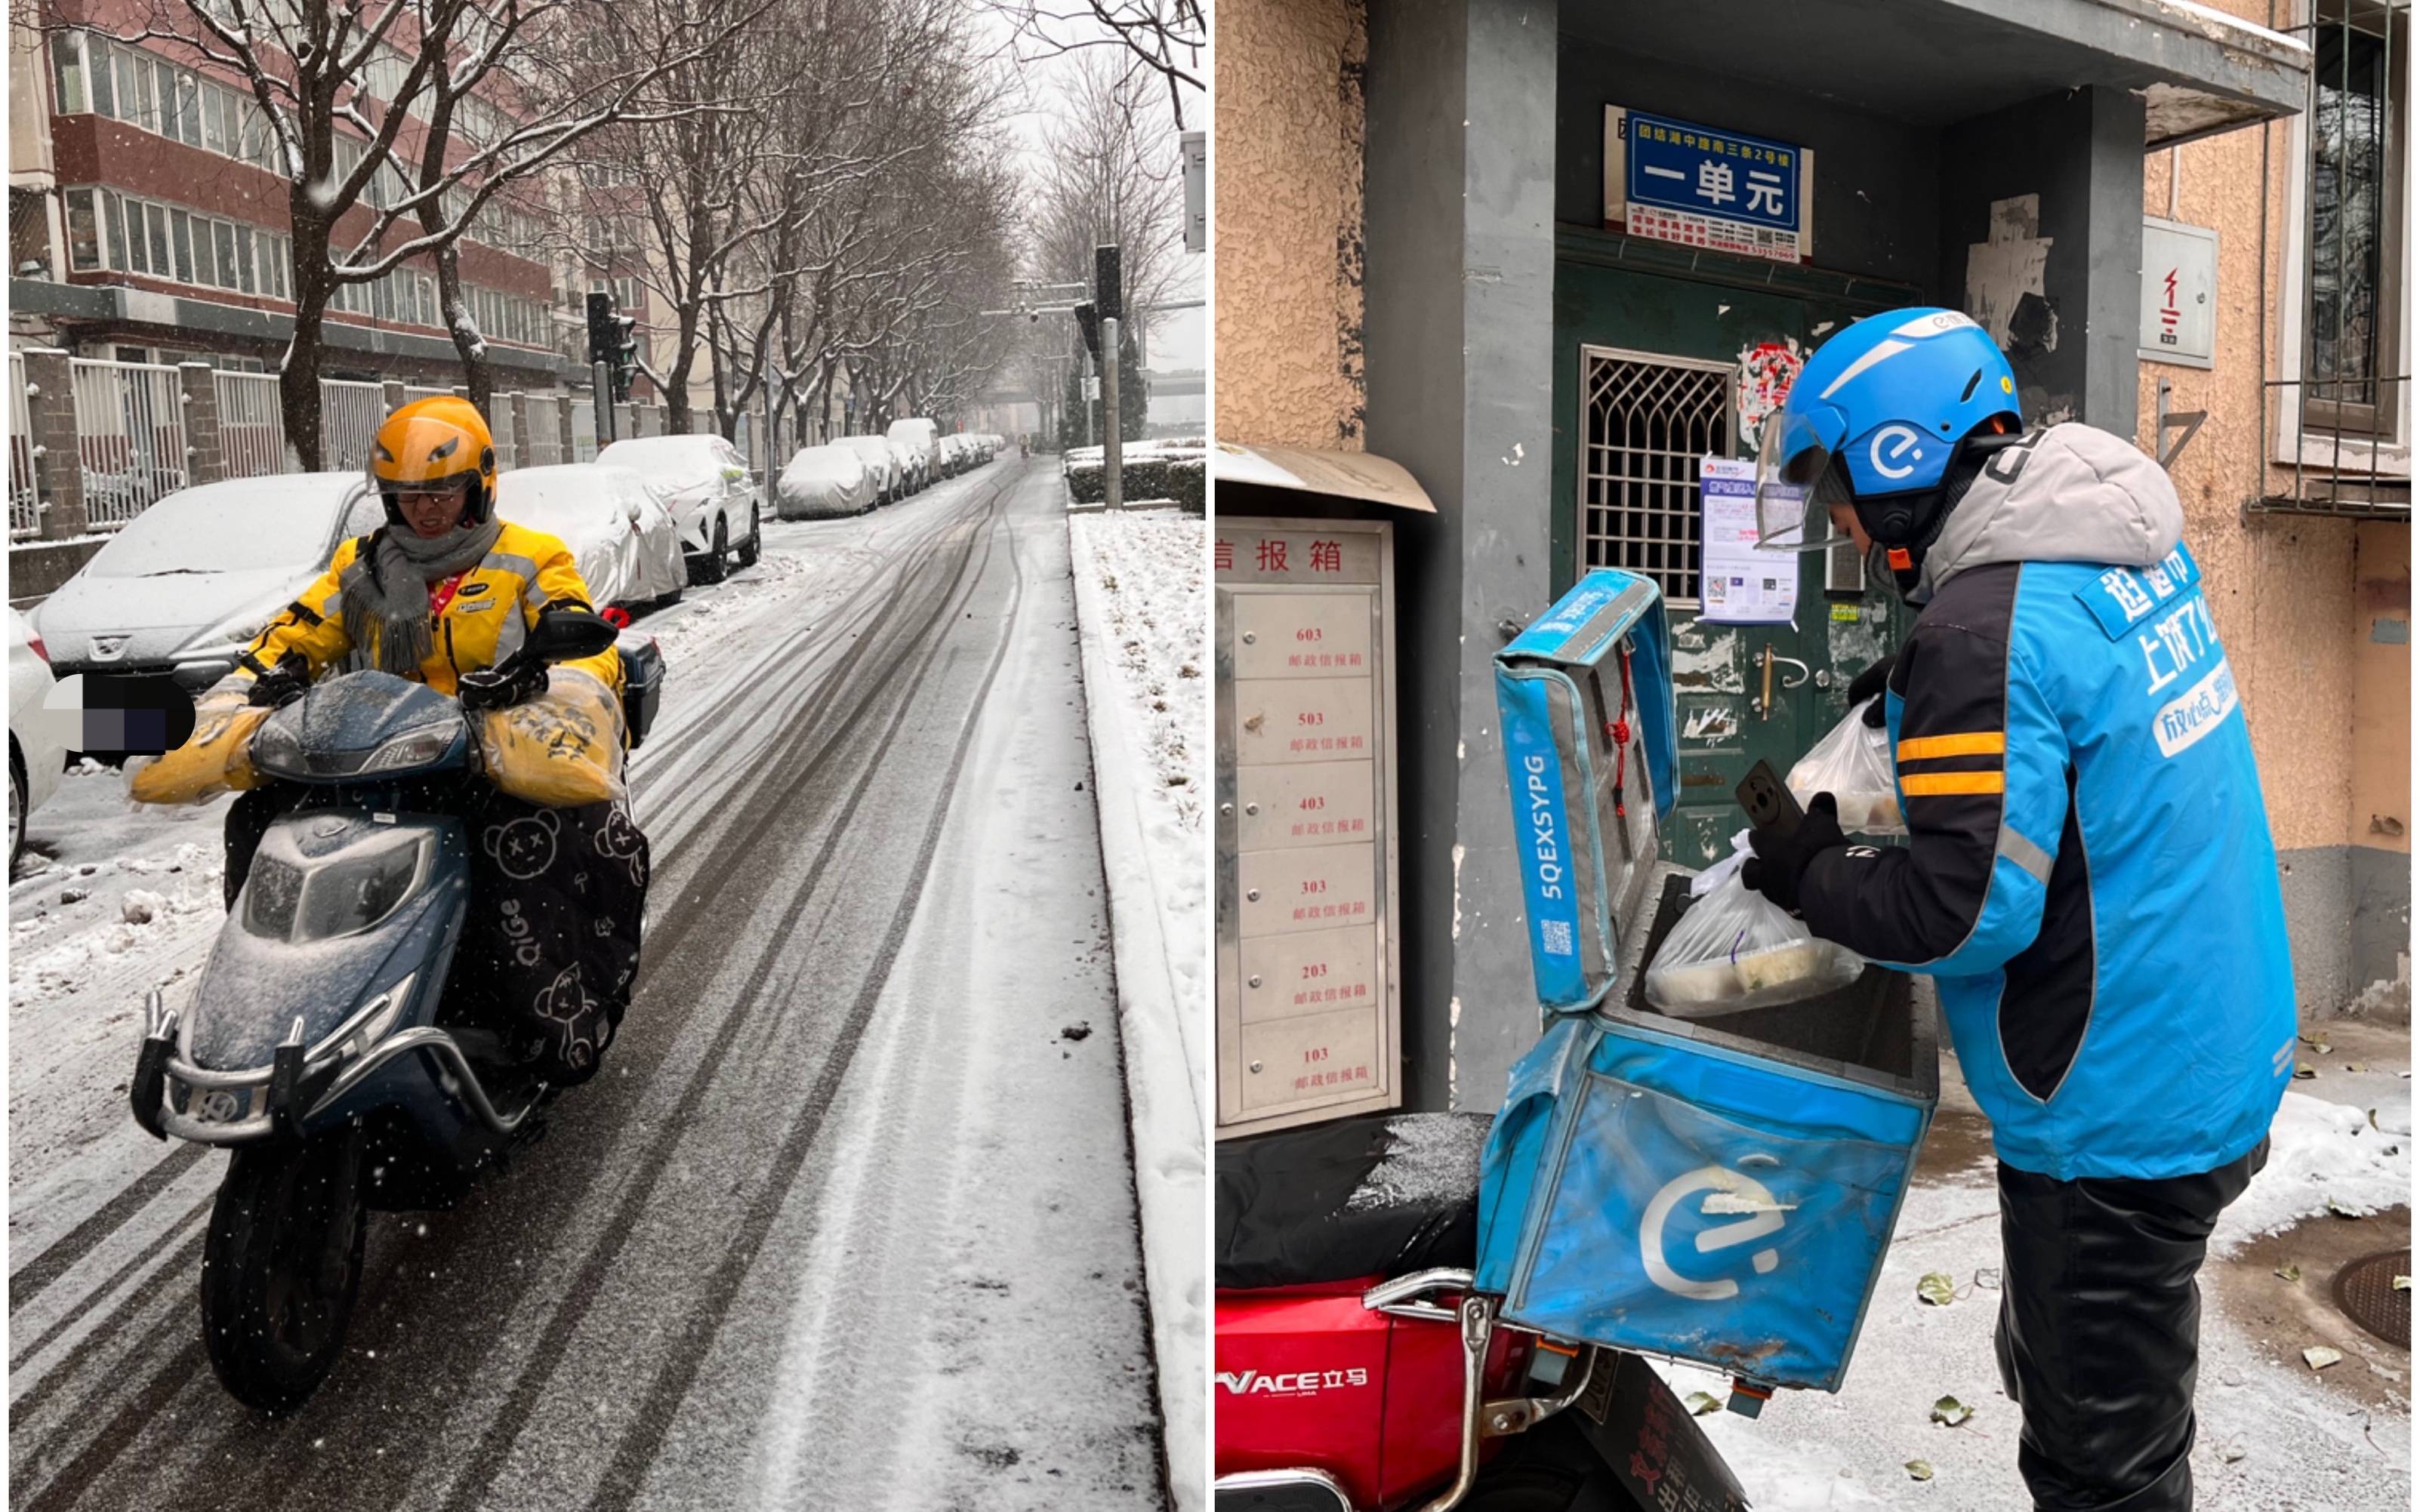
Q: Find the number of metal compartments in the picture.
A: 6